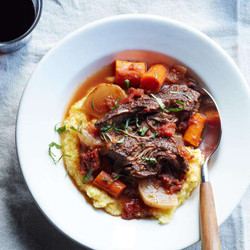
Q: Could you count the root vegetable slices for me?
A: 6